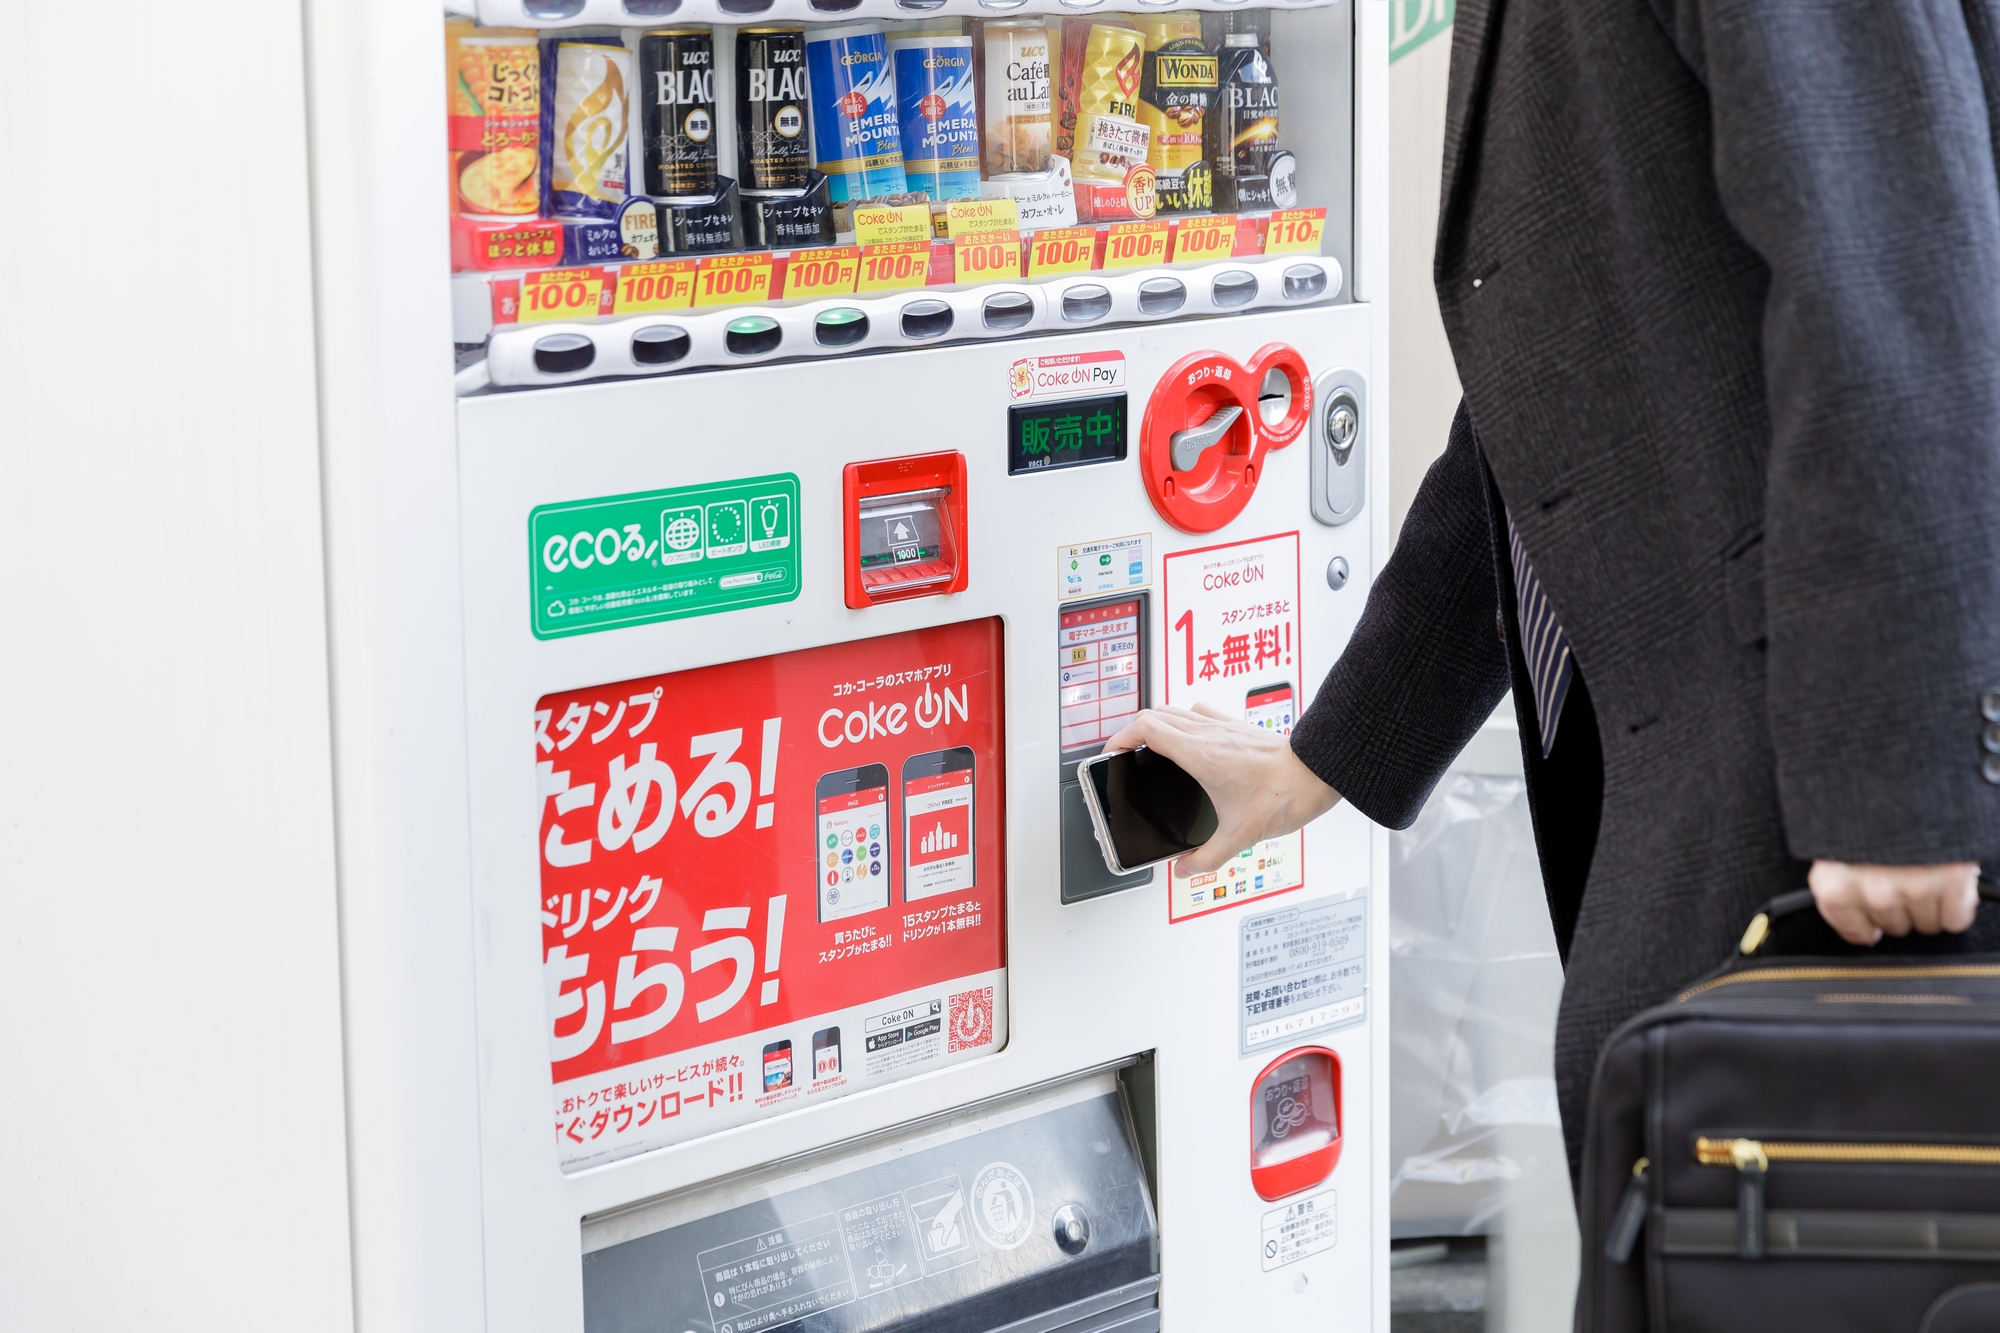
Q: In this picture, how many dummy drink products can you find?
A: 10